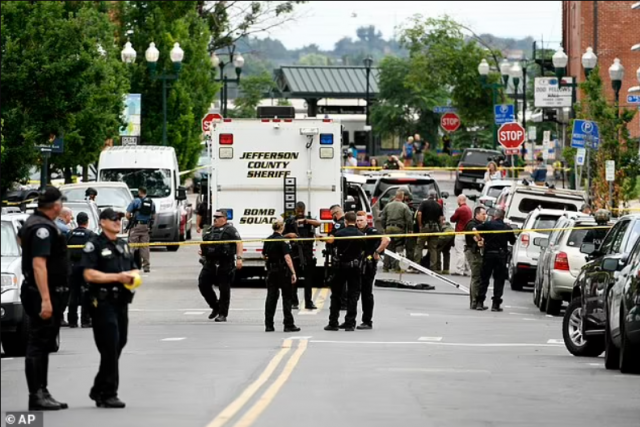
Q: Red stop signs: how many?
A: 3